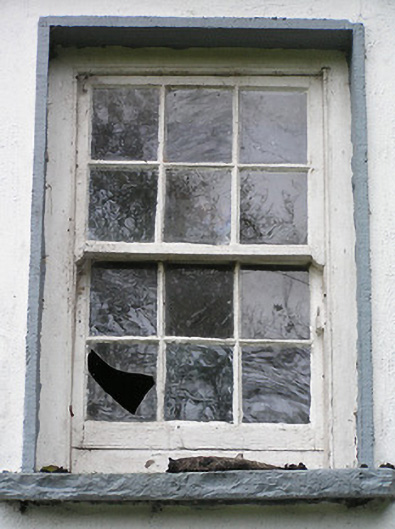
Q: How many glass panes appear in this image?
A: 12